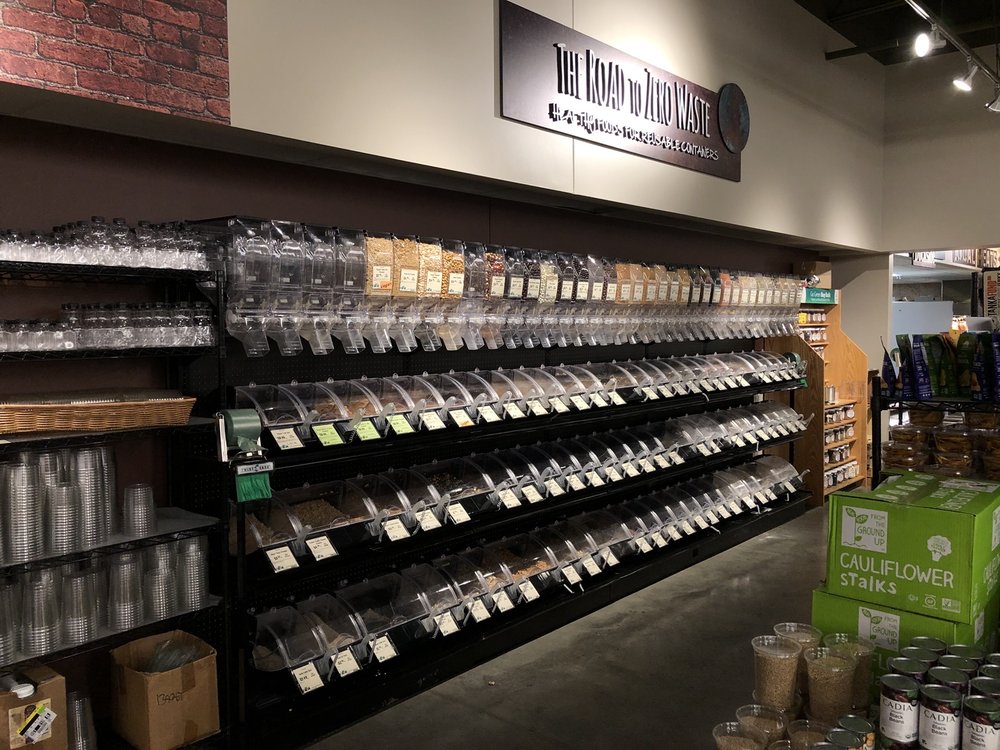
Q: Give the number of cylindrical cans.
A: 15